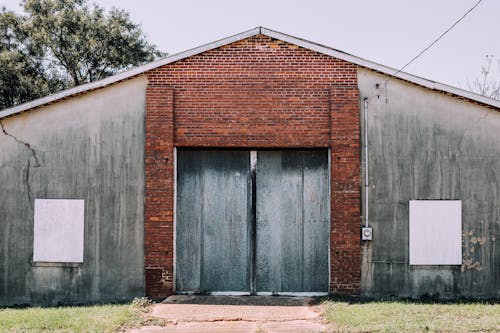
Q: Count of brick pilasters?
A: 2